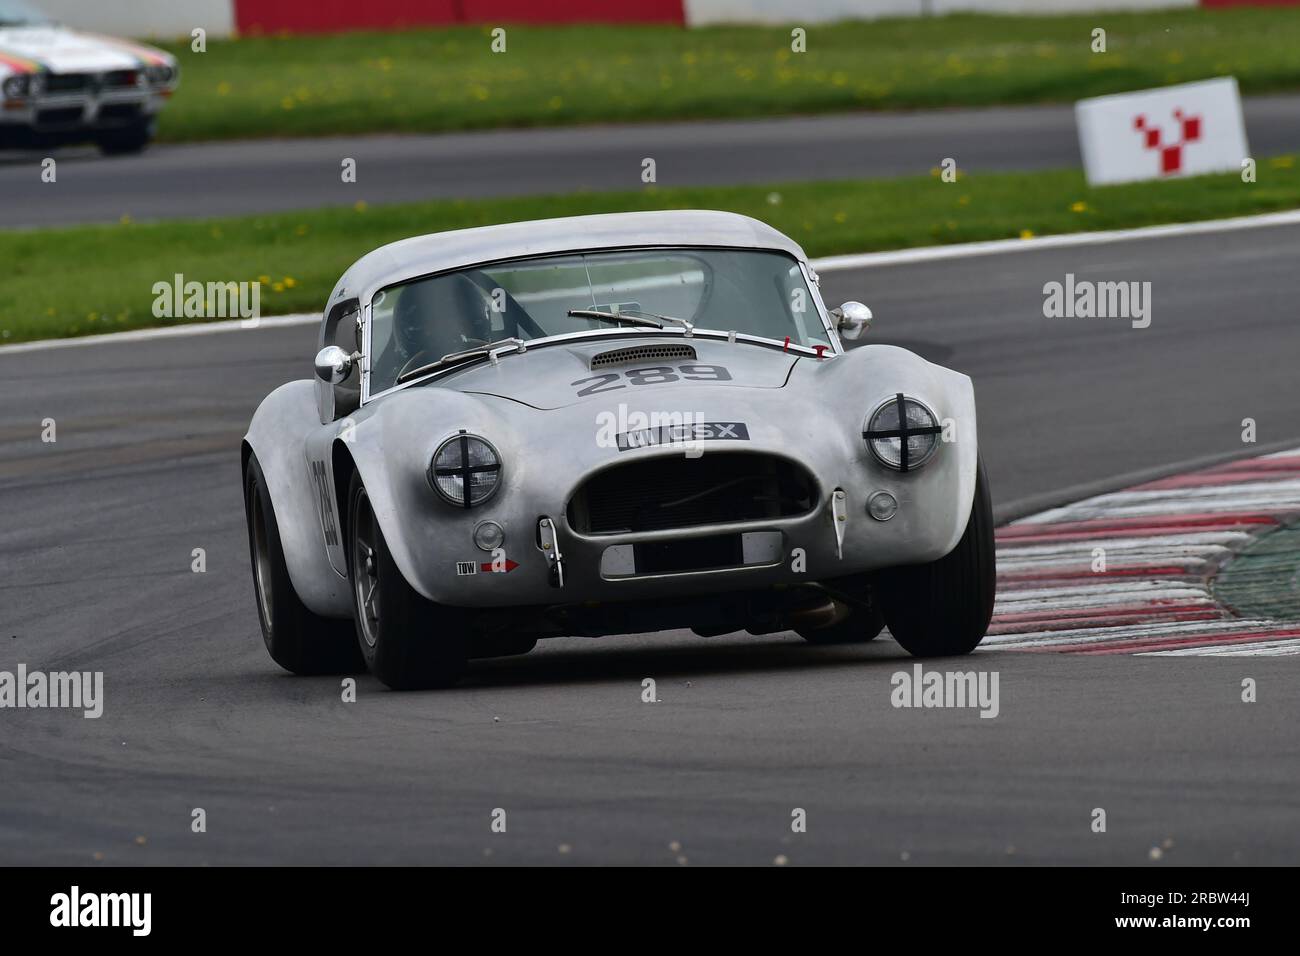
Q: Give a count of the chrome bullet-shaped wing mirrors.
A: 2